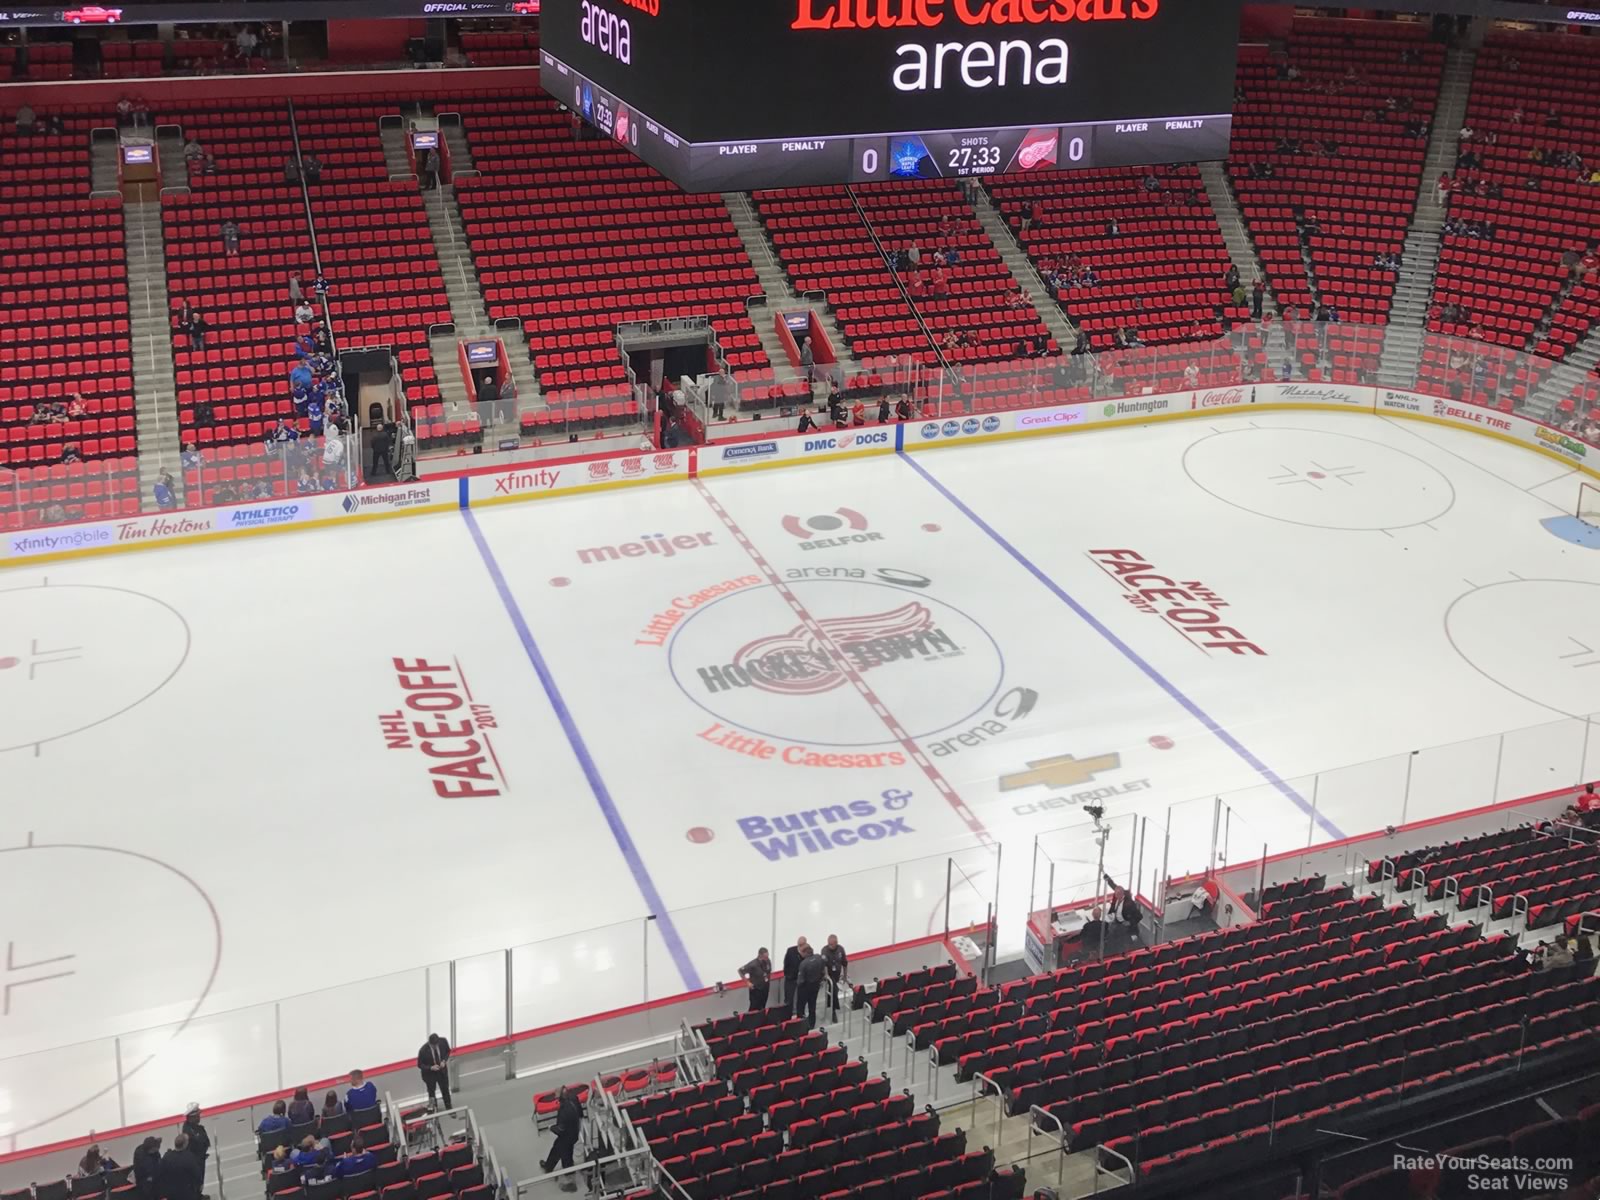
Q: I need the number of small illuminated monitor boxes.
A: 4